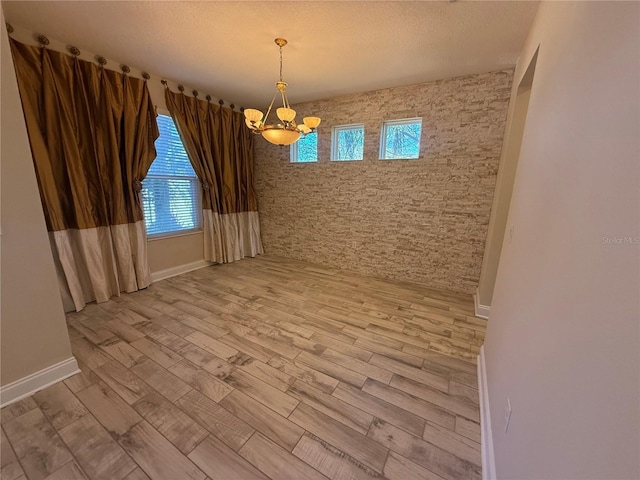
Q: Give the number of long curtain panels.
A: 2